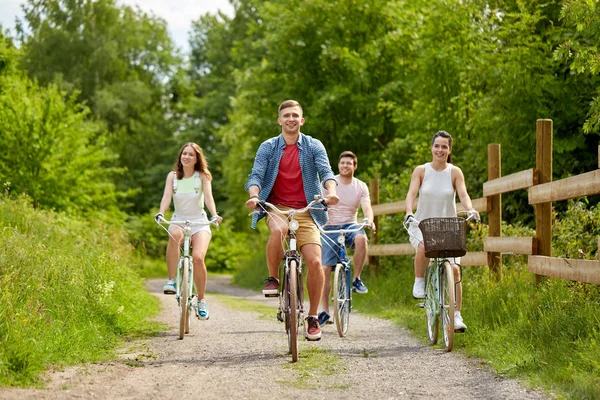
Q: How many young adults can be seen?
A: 4